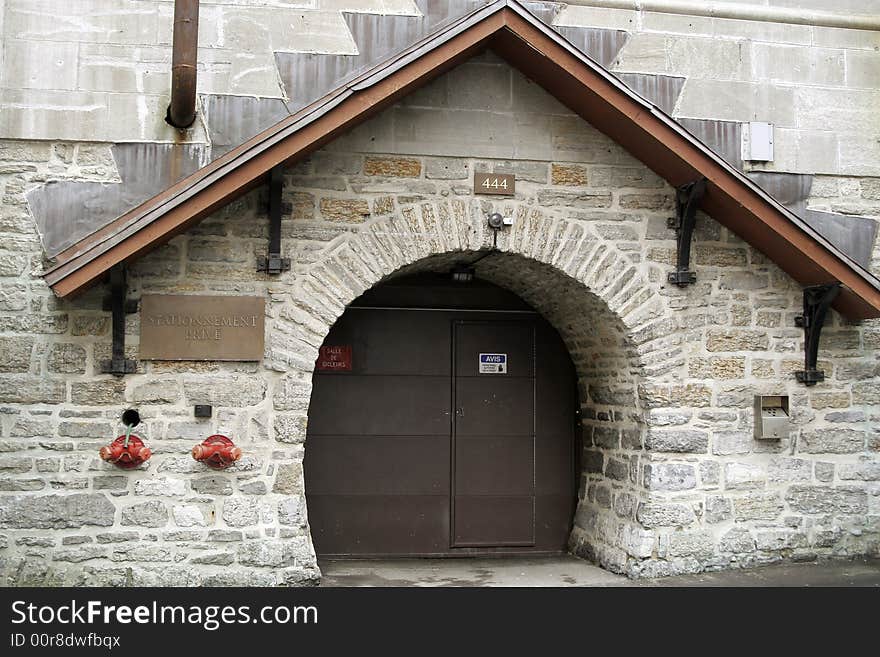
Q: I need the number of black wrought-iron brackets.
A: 4